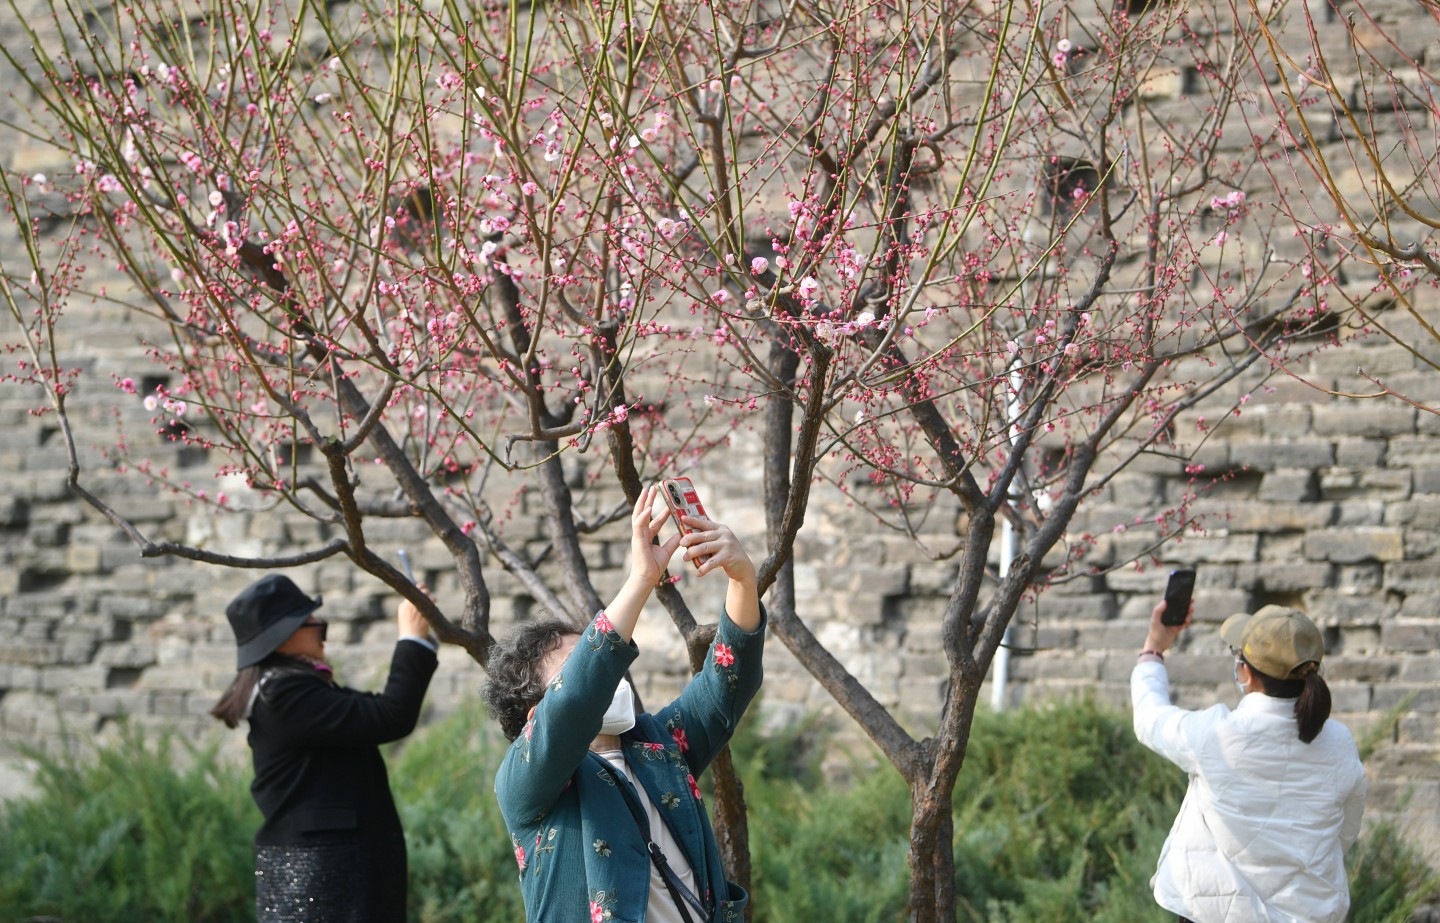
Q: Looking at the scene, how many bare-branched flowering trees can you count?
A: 2